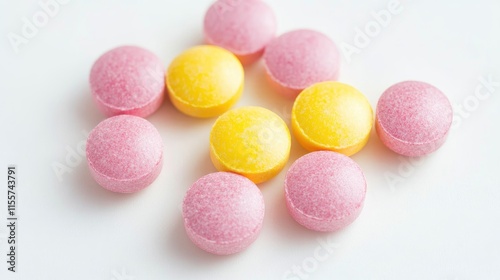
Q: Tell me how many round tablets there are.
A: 10